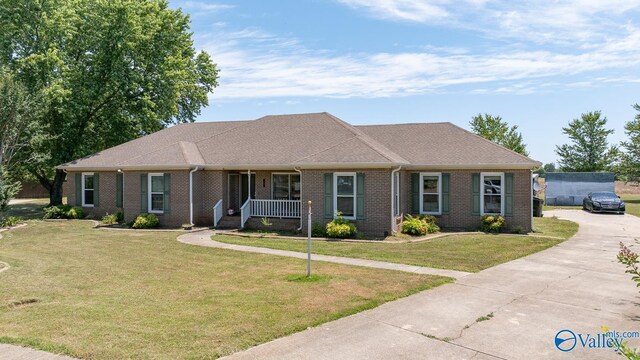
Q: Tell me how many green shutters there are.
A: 11